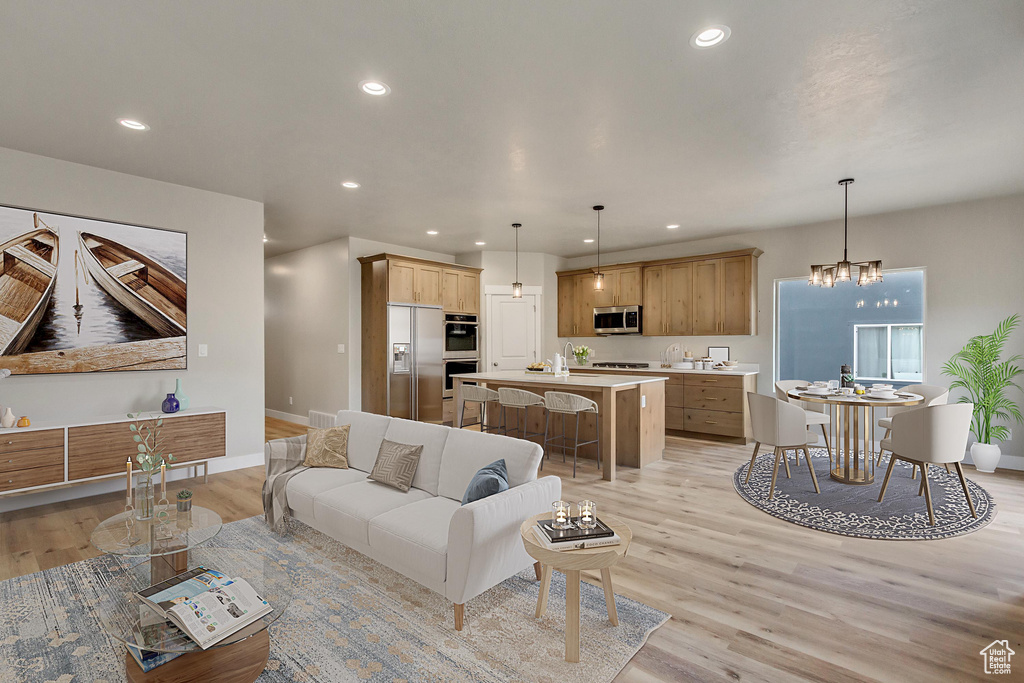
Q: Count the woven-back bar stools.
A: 3